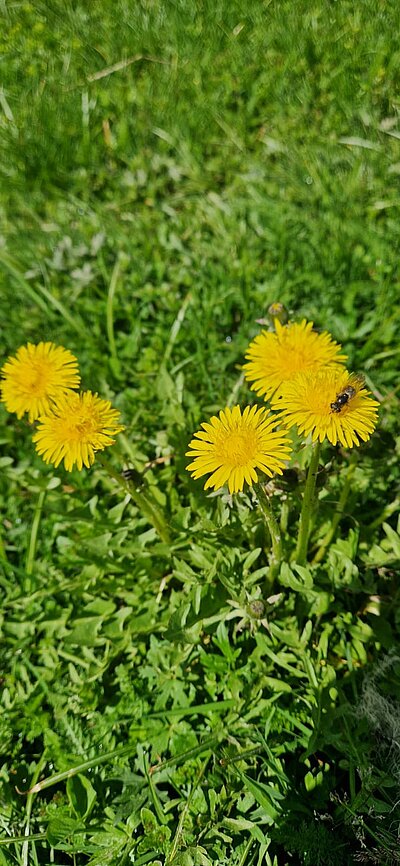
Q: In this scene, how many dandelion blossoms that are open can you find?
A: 5